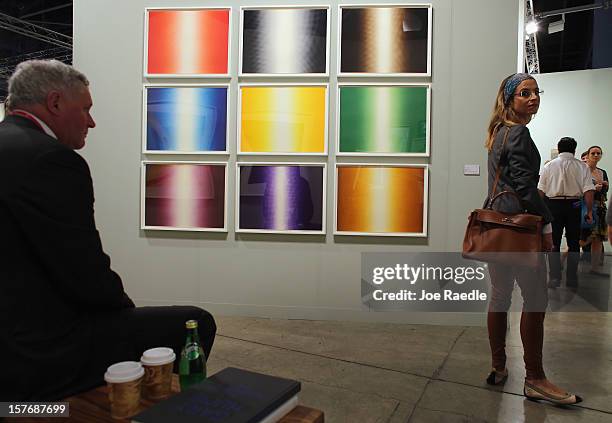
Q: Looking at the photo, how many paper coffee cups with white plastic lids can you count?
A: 2